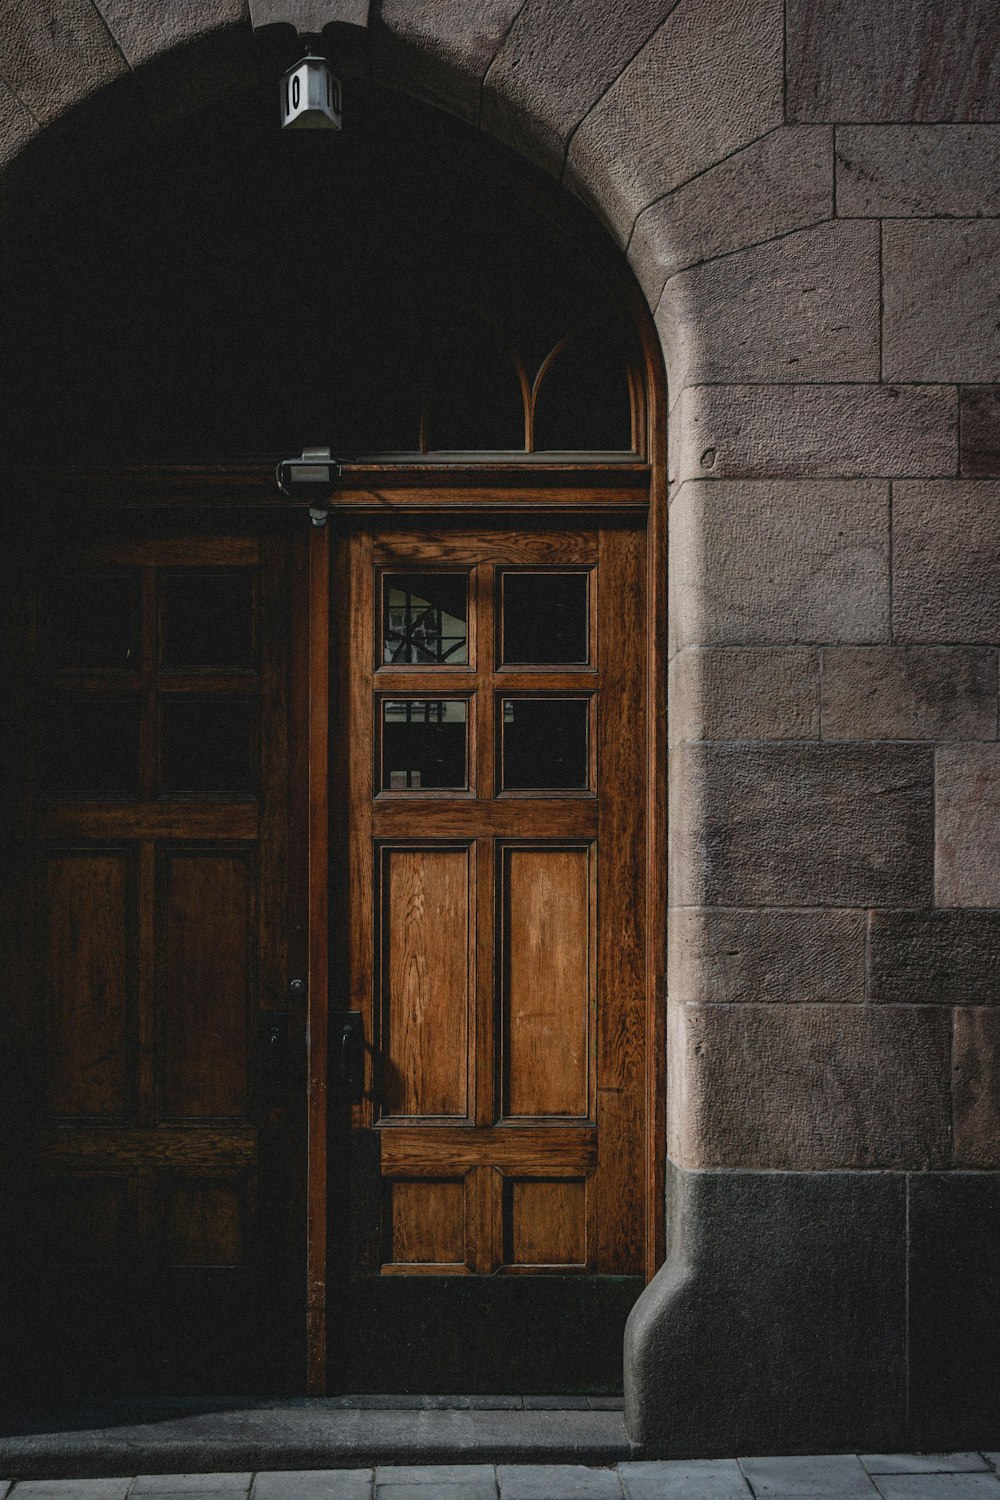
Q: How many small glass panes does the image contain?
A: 8